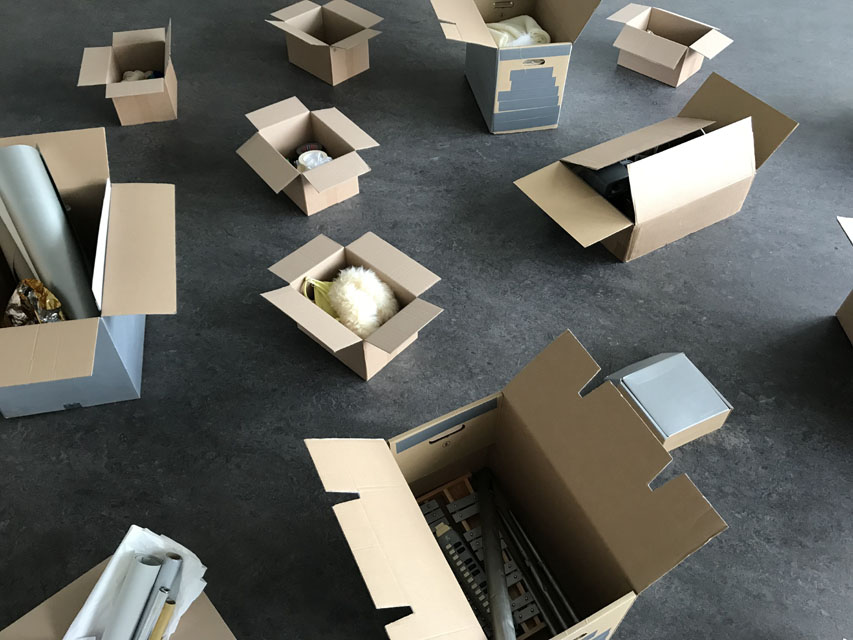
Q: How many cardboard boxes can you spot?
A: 12